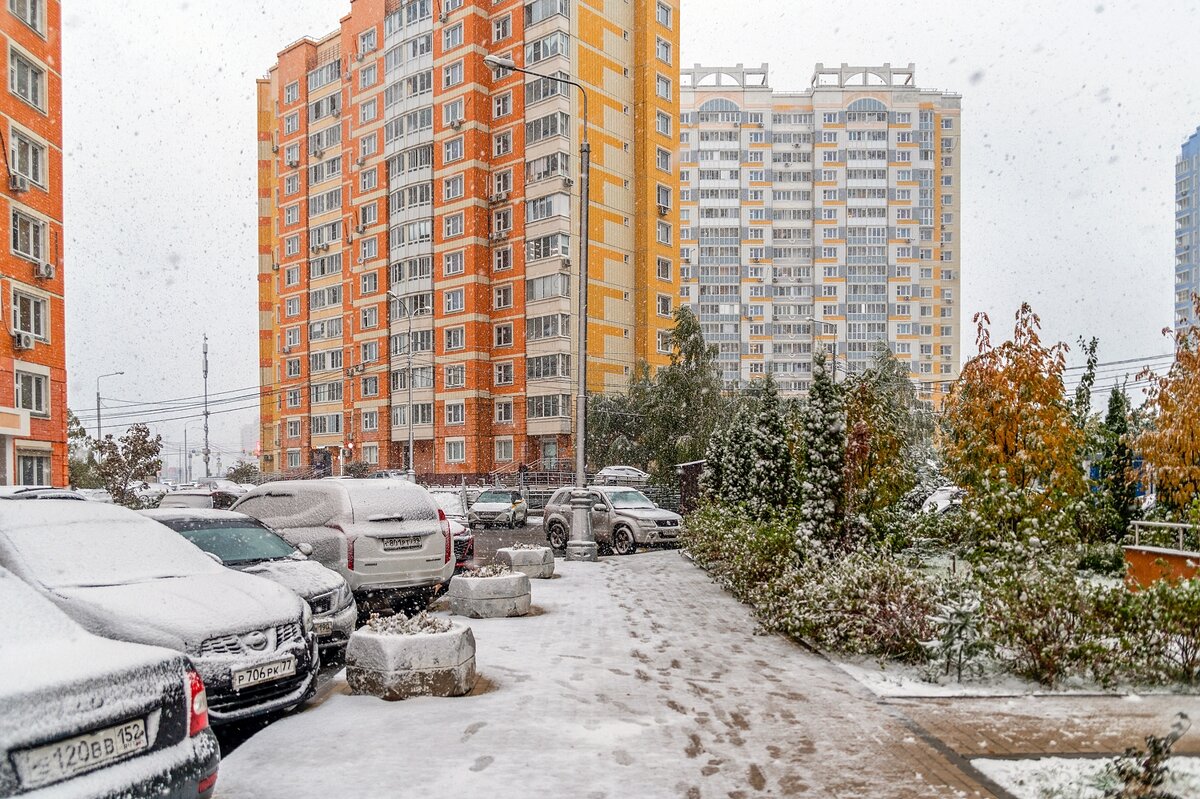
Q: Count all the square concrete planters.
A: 3